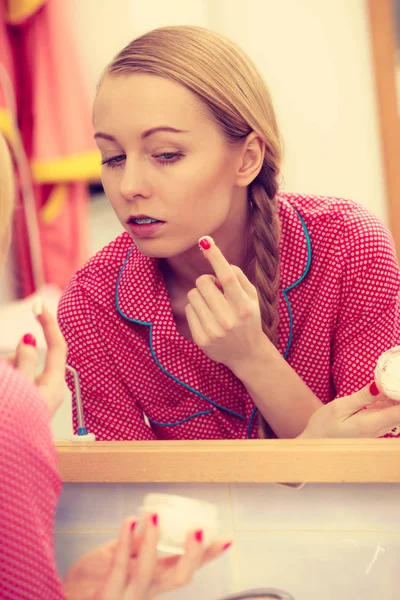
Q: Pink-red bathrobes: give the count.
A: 1